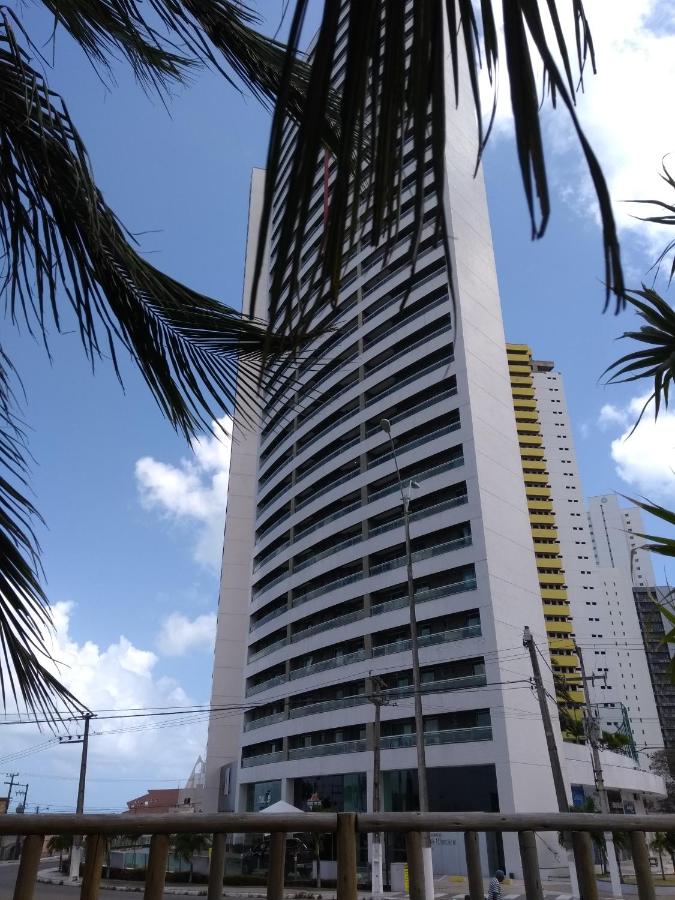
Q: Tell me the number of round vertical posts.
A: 11